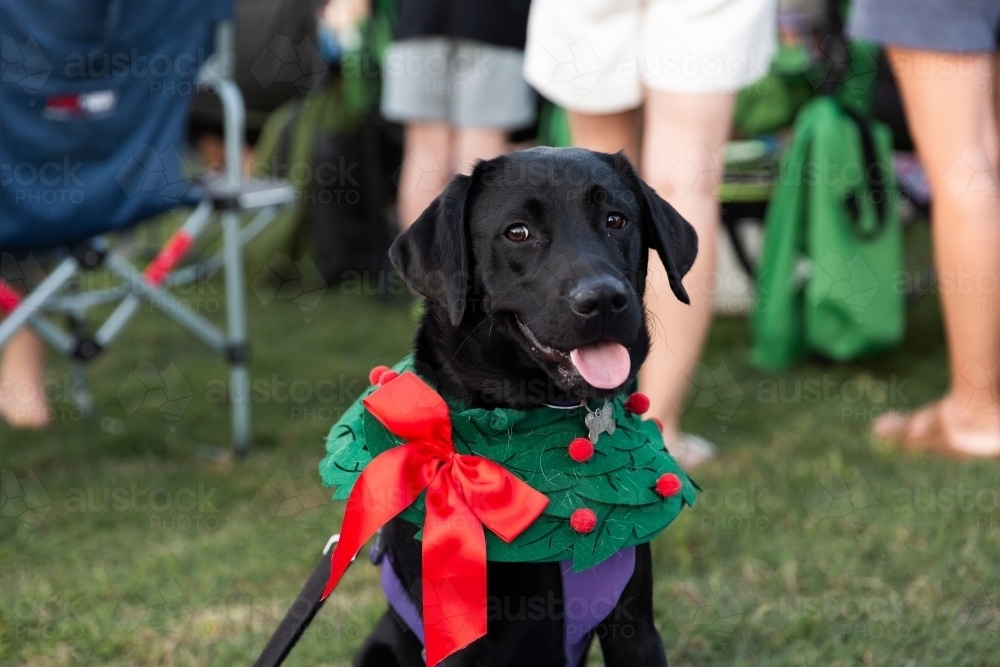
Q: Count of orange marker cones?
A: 0